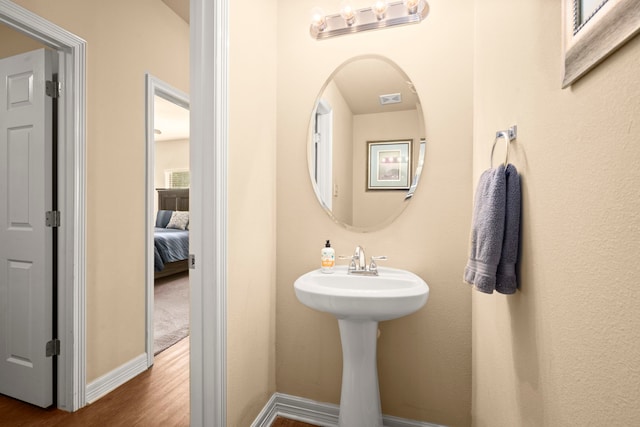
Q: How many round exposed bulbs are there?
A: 4